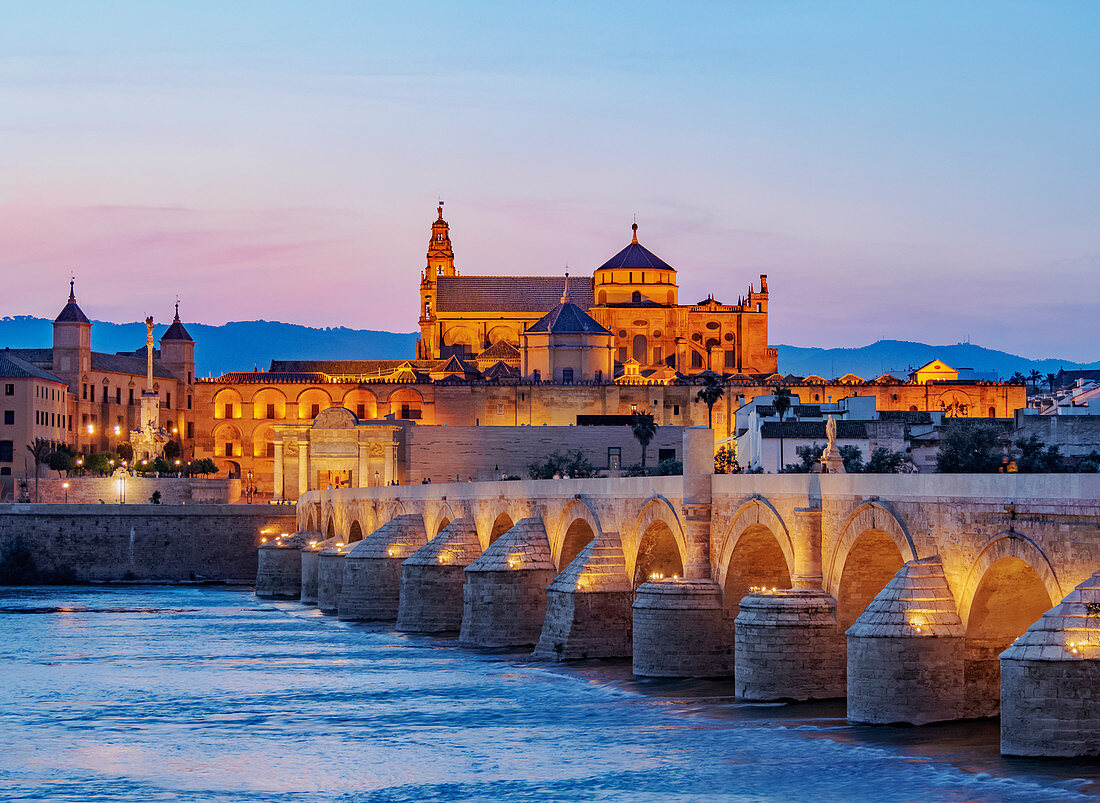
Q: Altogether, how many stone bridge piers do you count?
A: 11